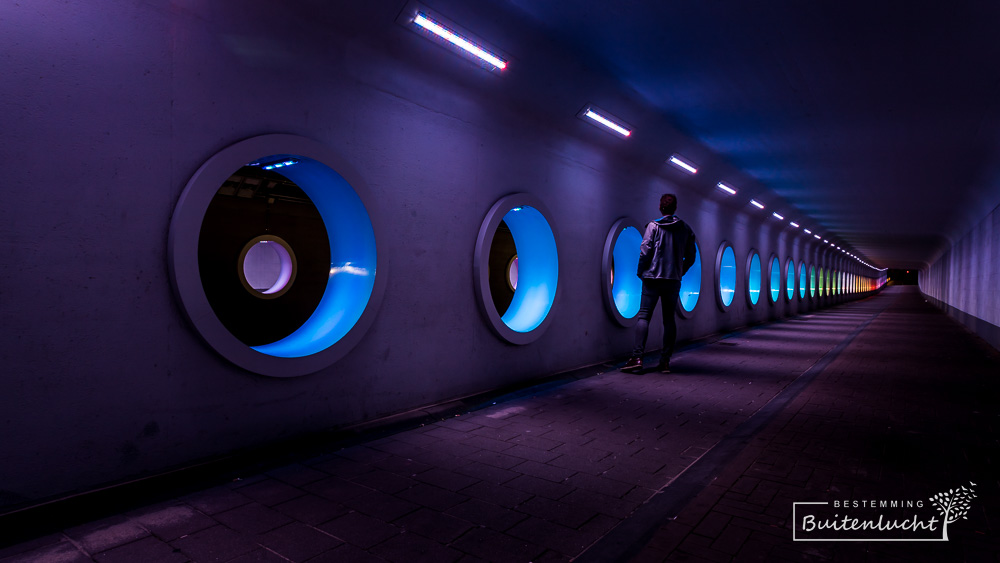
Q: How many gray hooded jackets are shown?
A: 1